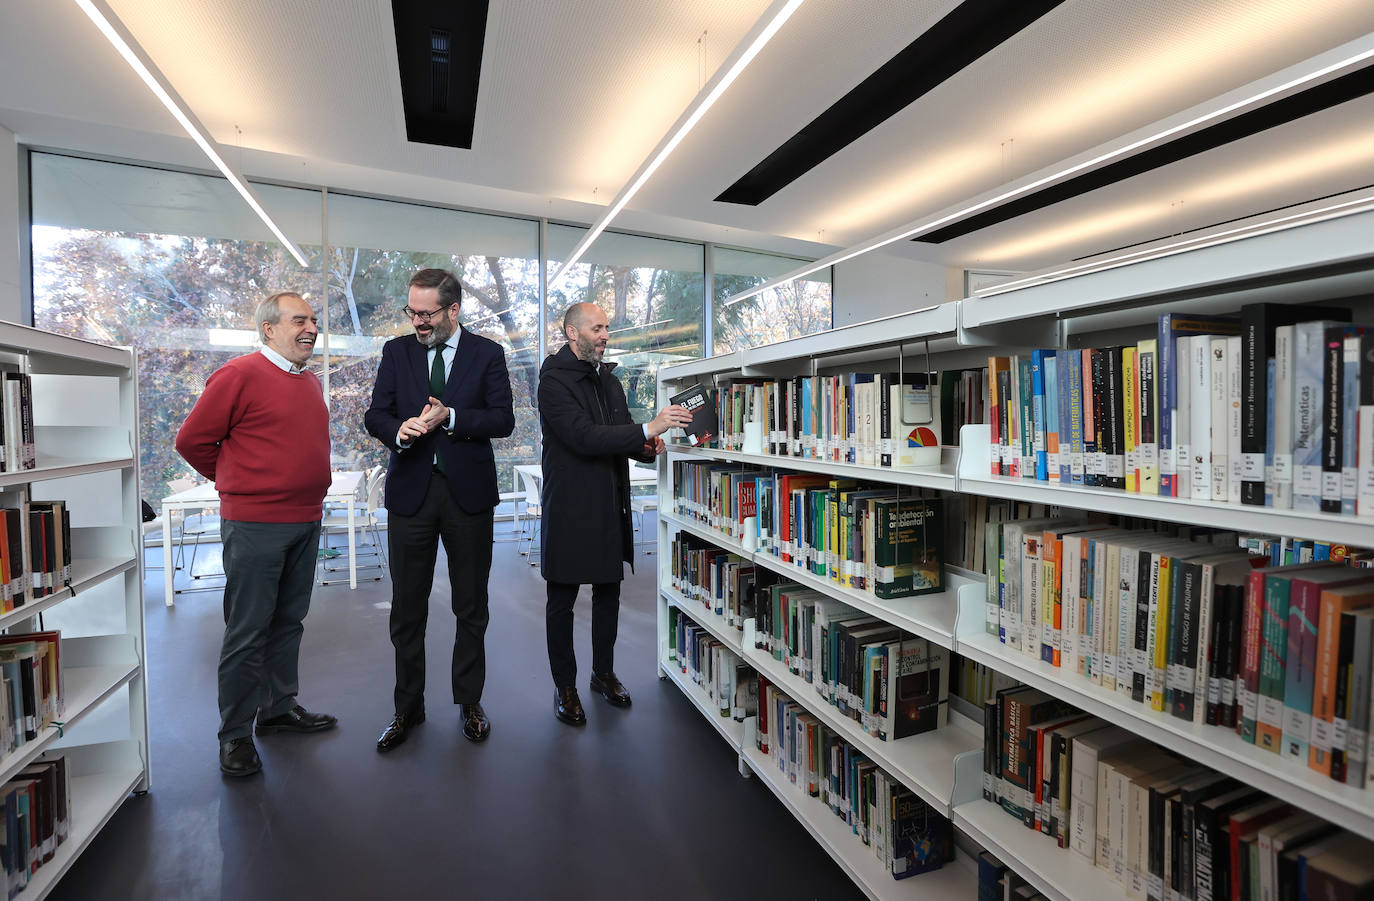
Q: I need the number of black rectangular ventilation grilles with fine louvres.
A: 1